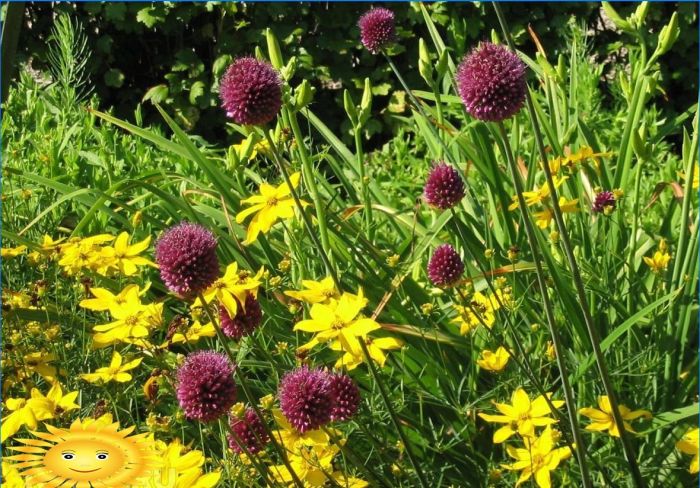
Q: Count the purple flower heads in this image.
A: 12